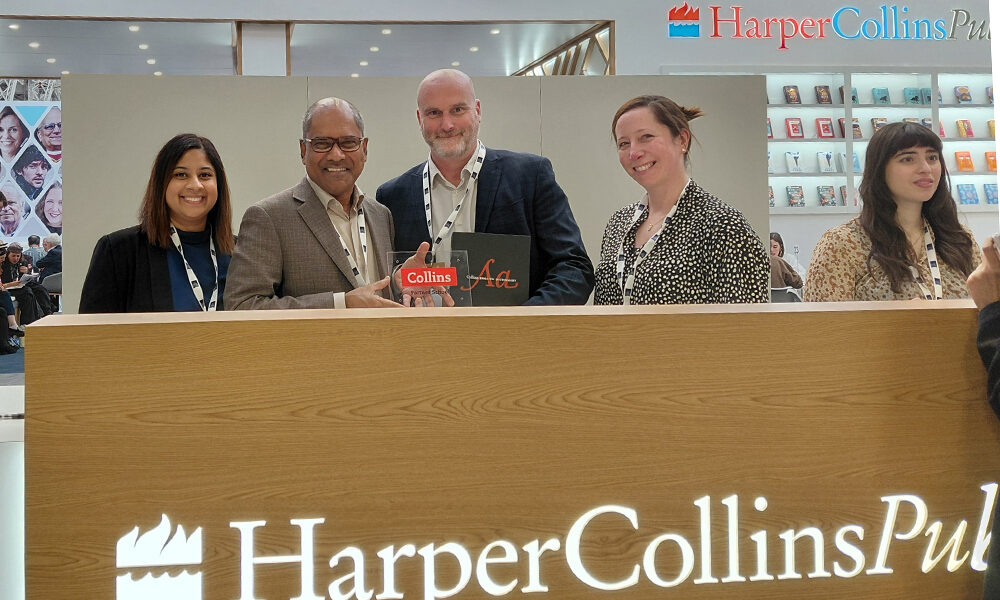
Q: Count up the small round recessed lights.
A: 15